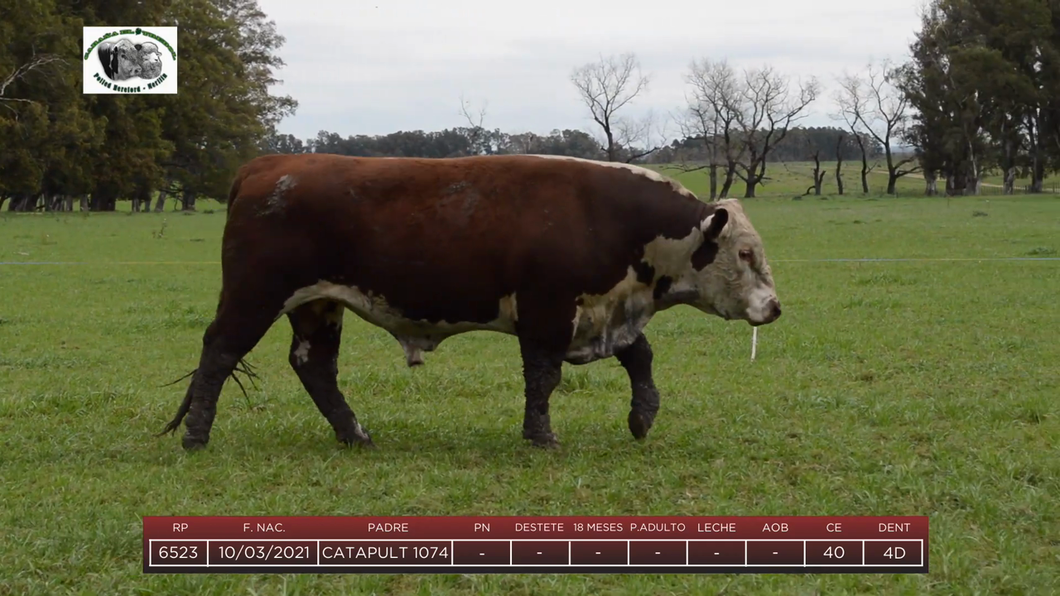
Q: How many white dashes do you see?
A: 6